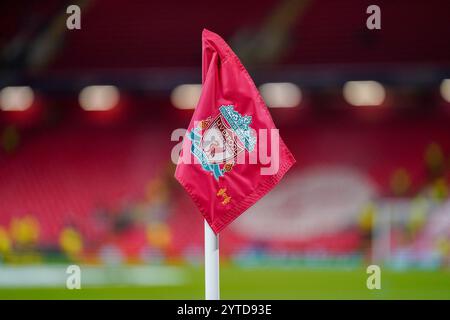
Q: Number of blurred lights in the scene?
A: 6